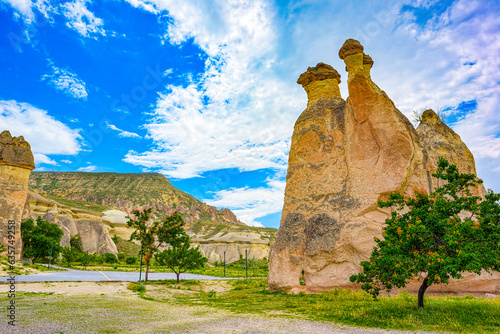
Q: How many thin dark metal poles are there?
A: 5